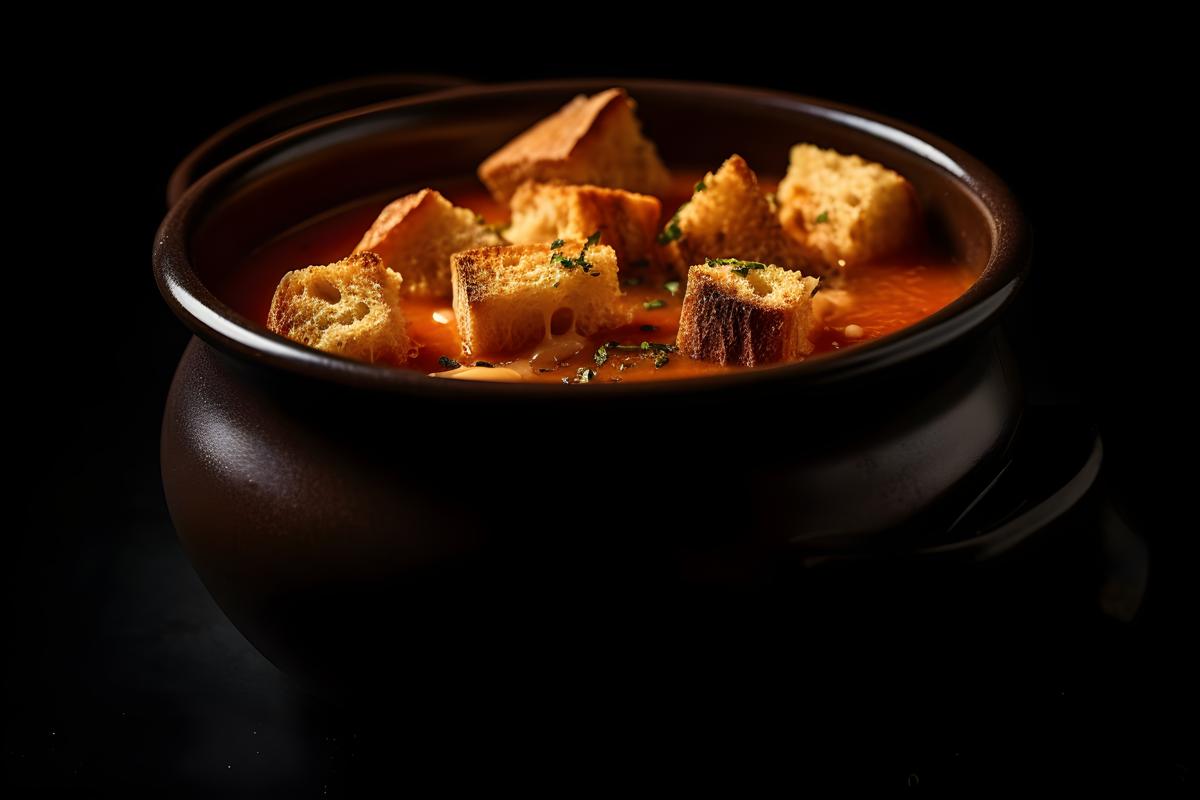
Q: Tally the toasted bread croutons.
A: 8